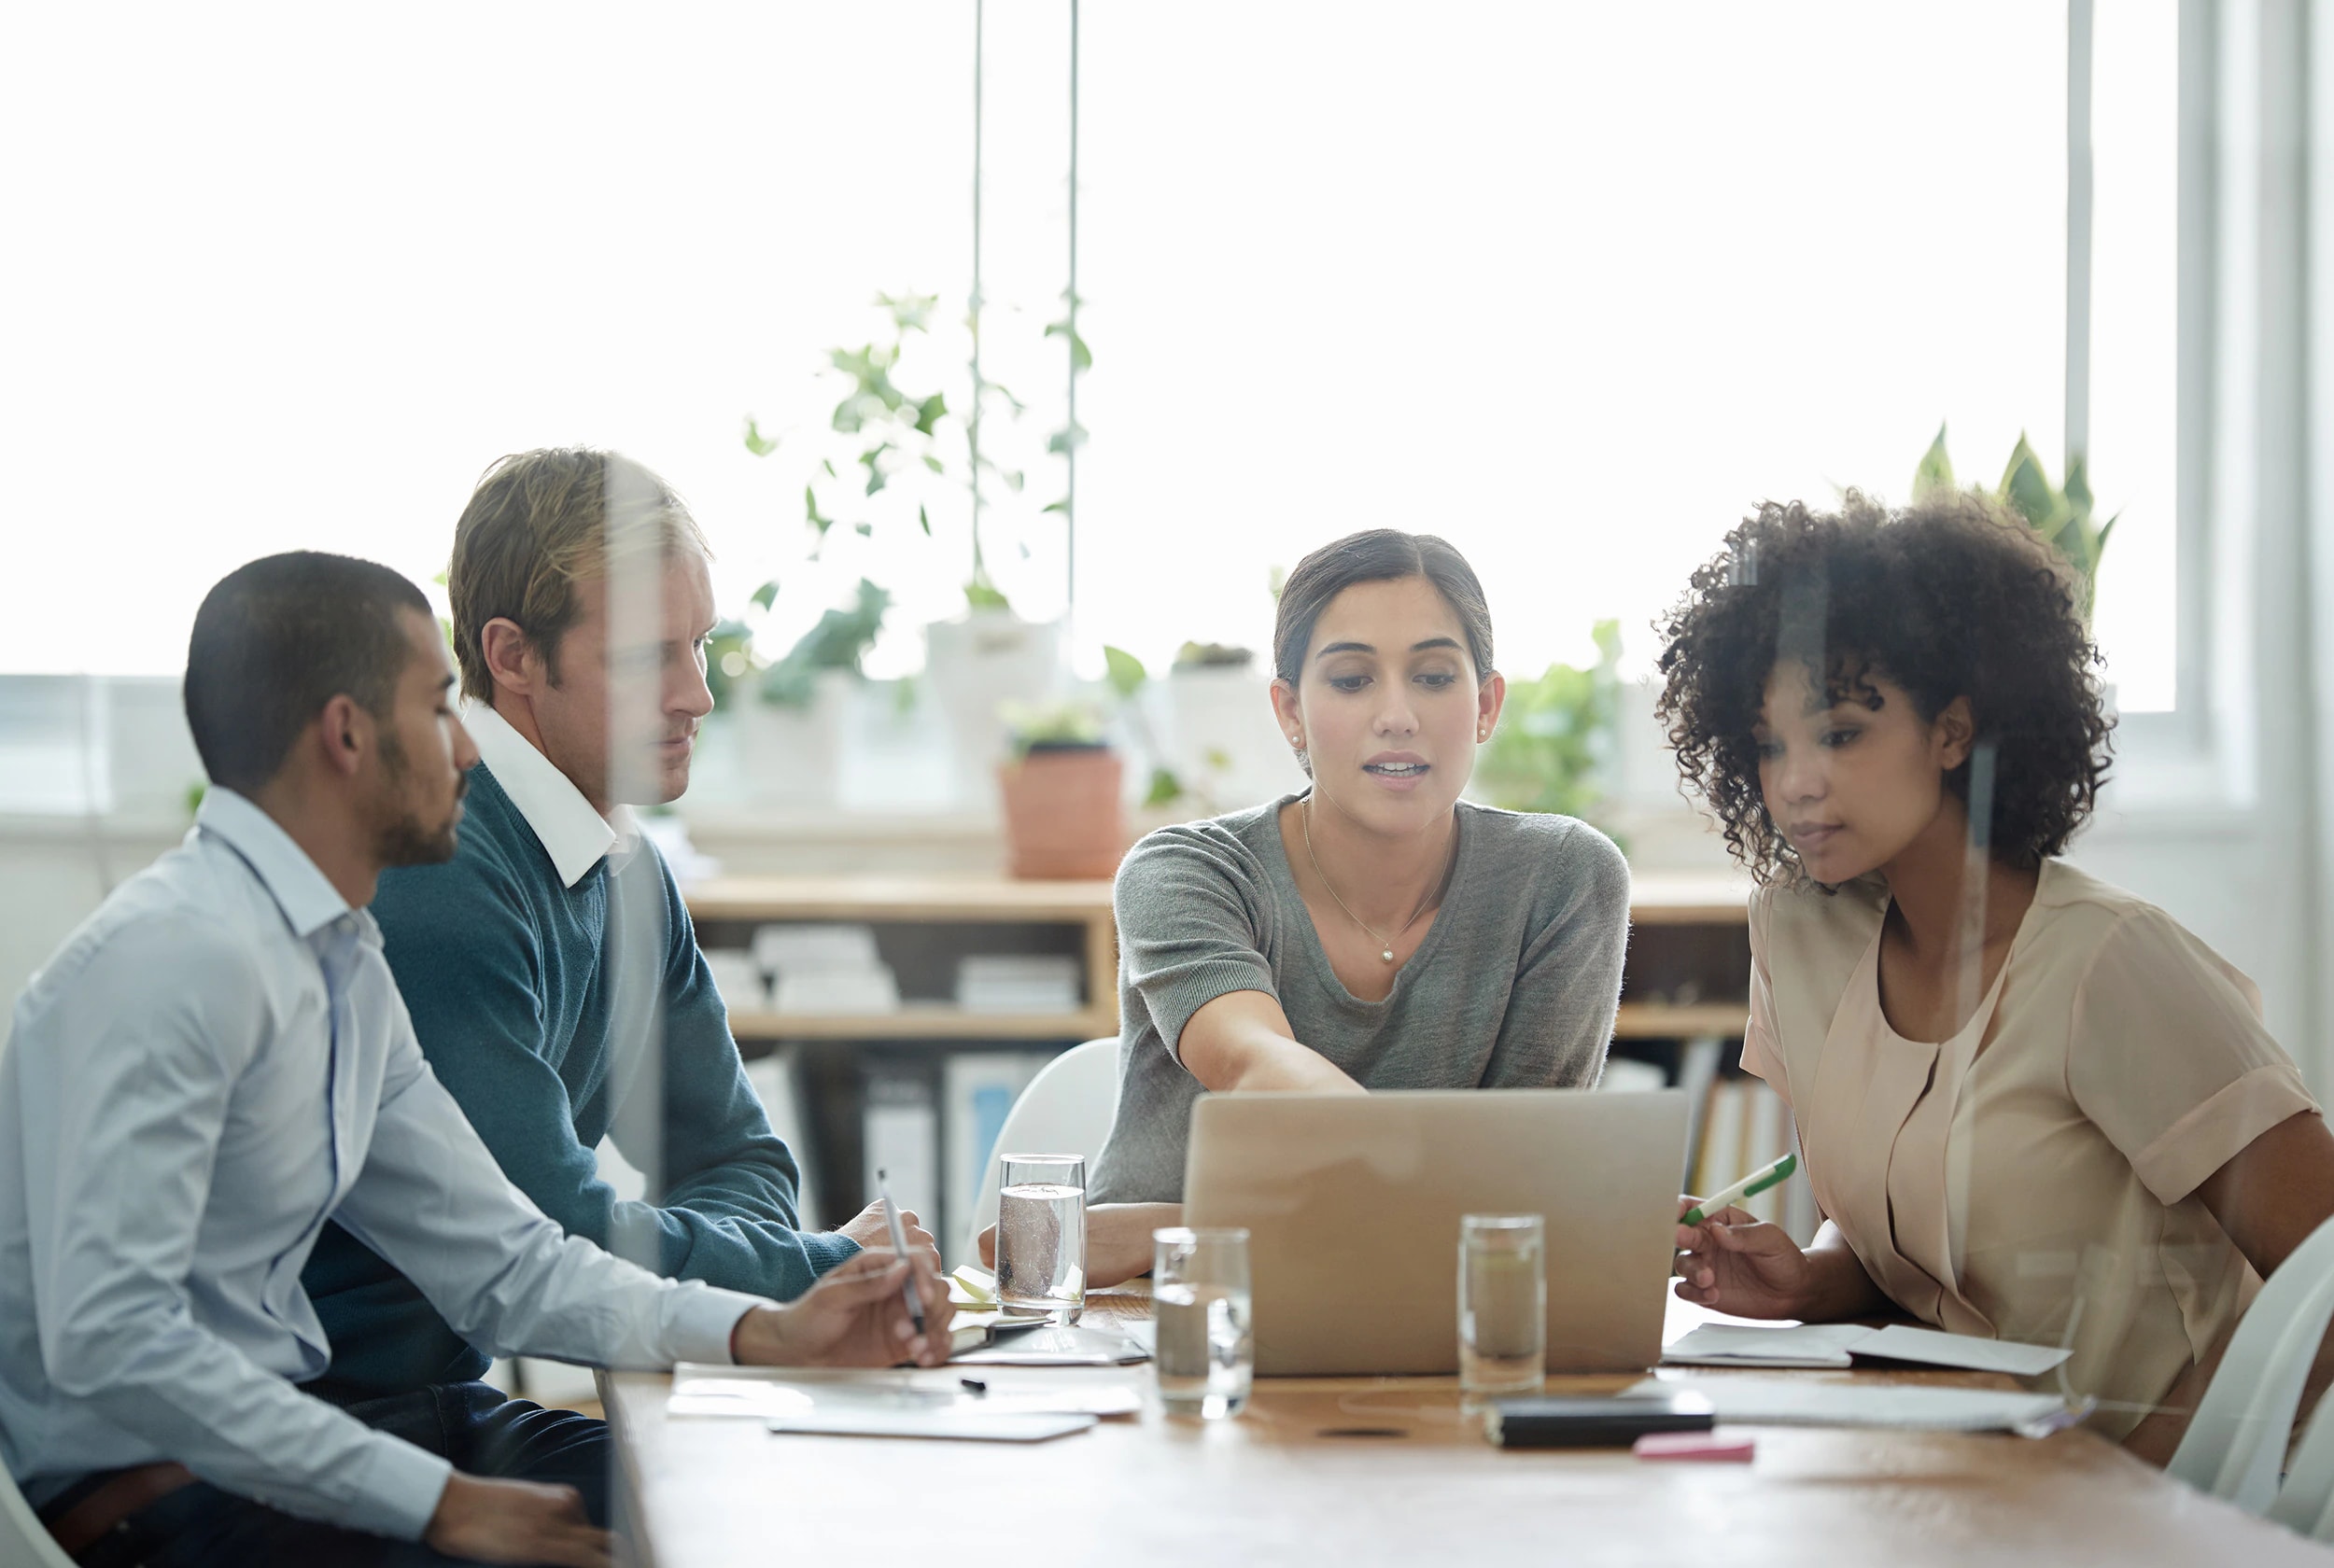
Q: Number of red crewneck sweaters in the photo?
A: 0